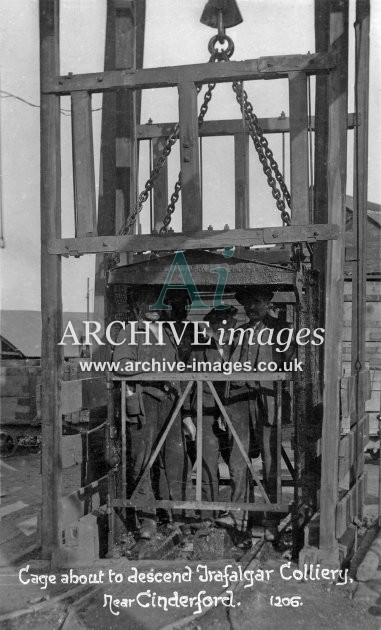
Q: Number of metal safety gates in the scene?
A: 1